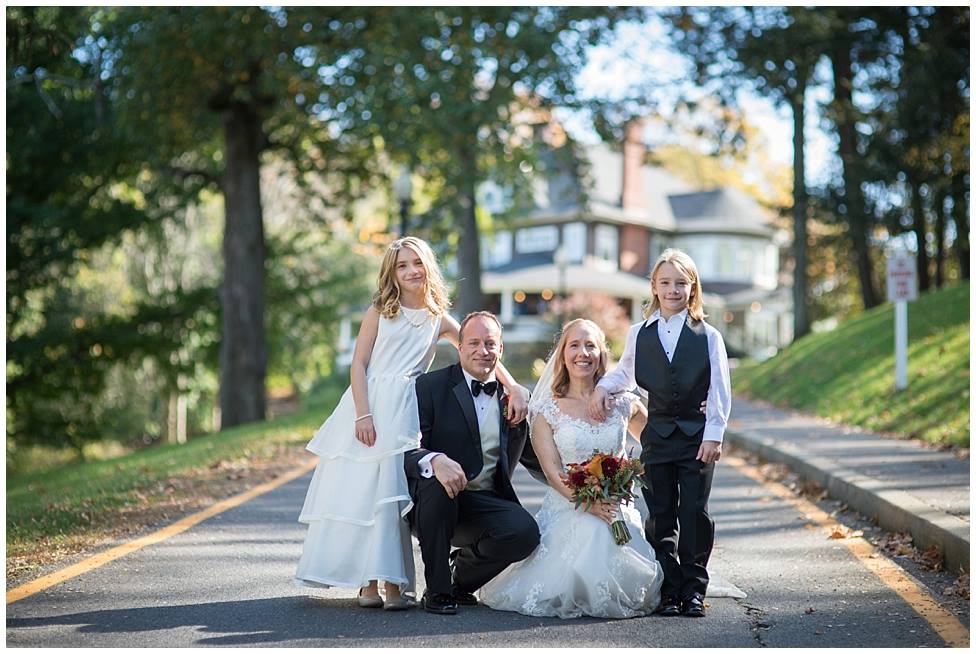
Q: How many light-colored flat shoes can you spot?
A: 2